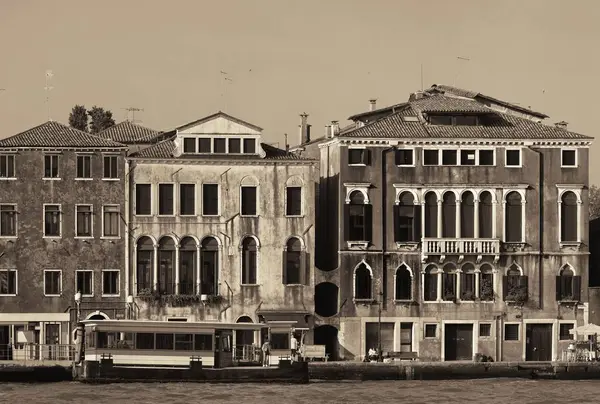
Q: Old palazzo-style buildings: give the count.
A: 3